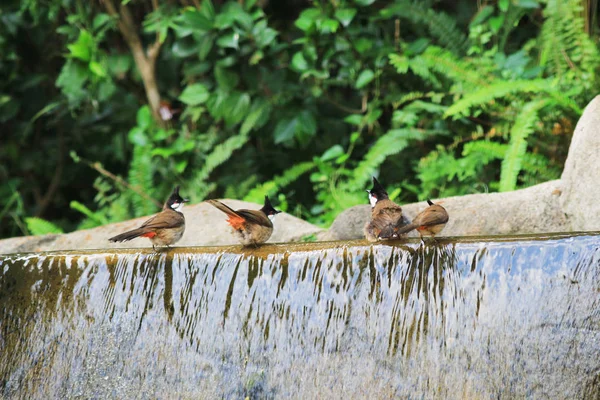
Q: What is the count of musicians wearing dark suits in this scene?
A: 0